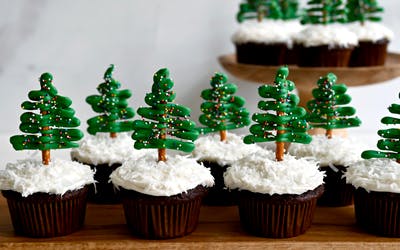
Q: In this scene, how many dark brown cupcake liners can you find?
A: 10